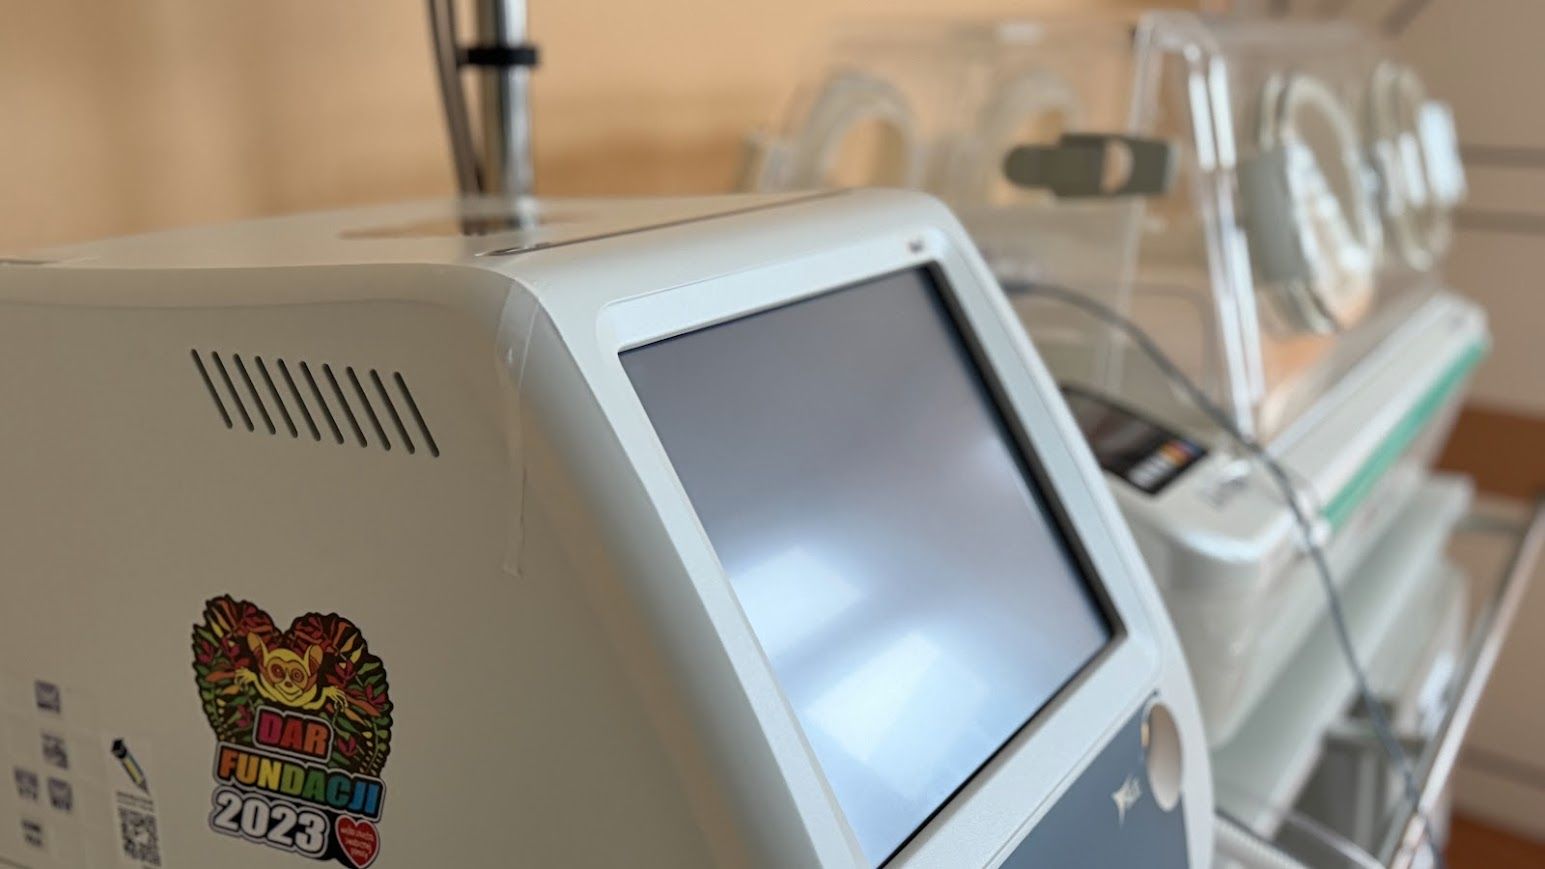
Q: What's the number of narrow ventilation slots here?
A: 10